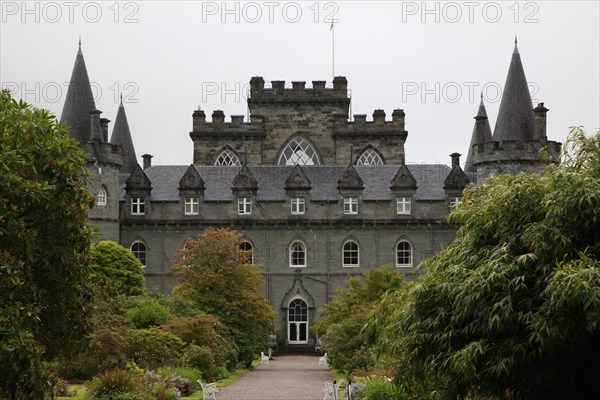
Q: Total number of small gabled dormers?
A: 7